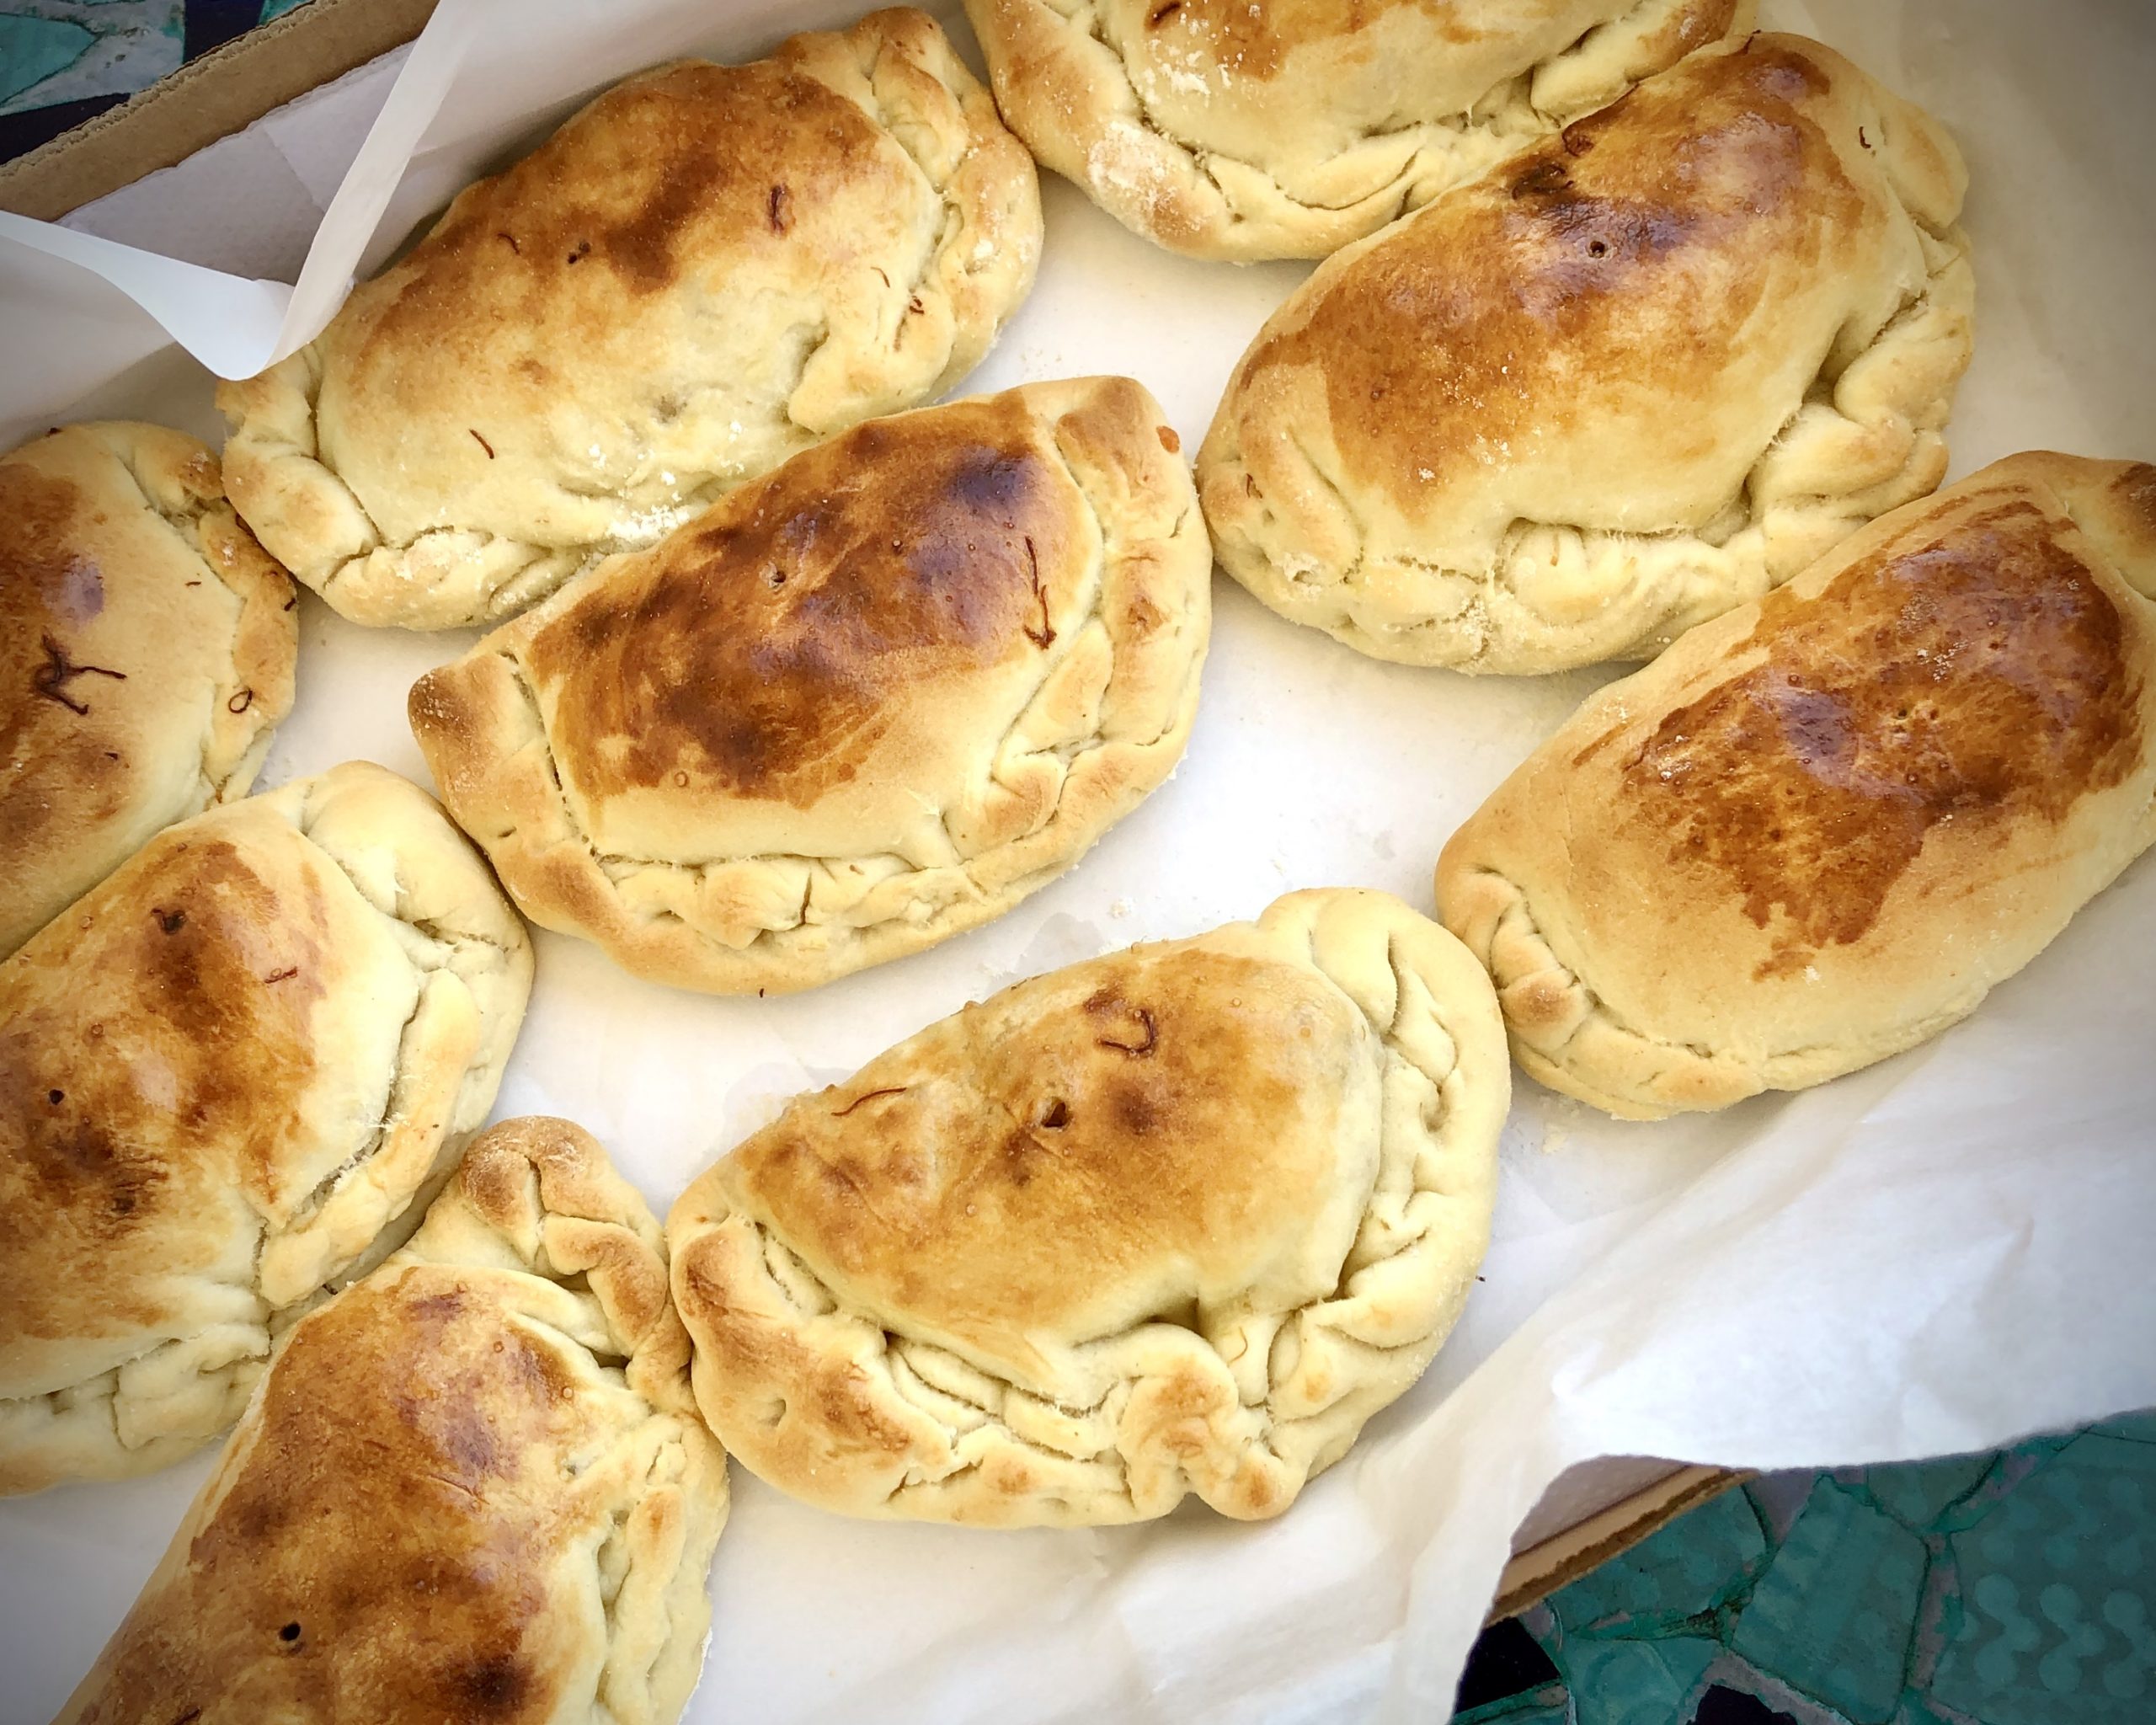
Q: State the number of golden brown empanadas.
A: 9